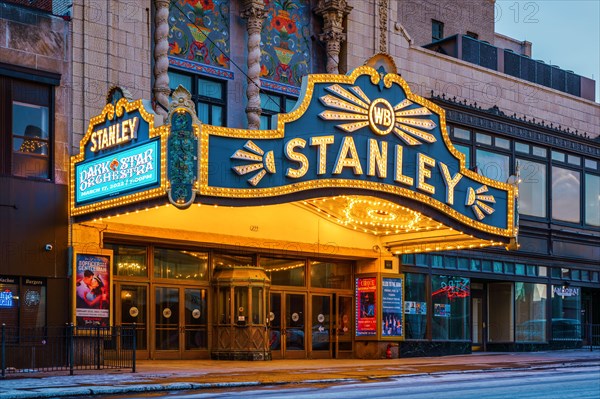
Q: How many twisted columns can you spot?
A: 3